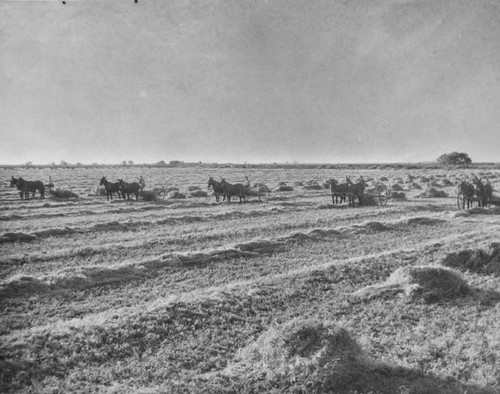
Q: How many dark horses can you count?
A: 10